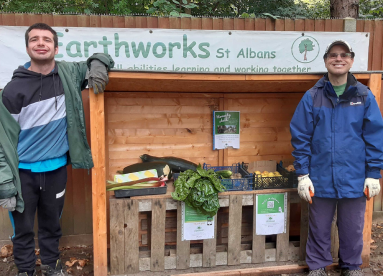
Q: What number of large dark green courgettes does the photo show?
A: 2